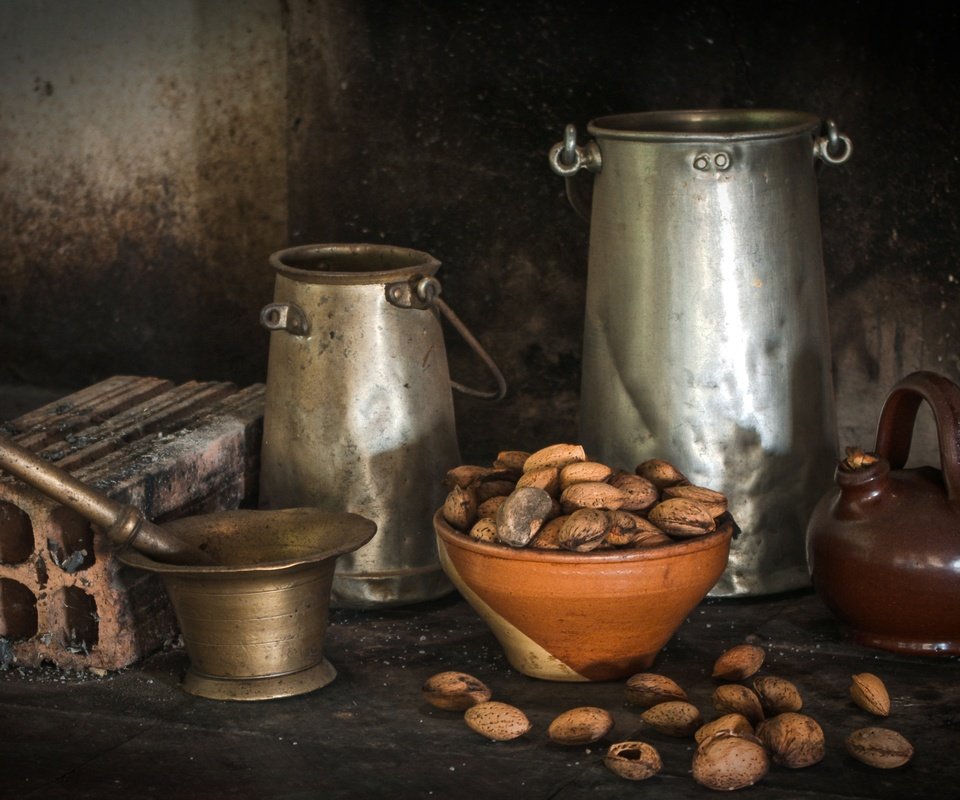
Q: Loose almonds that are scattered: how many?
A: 14